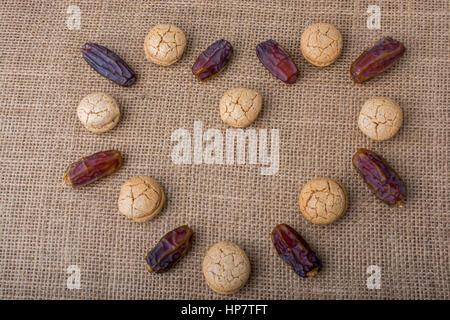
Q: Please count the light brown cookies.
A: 8